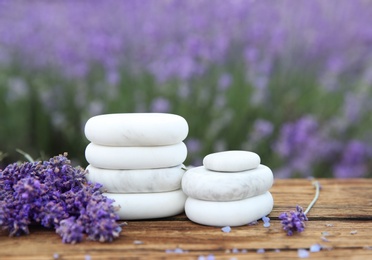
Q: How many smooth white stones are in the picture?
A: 7